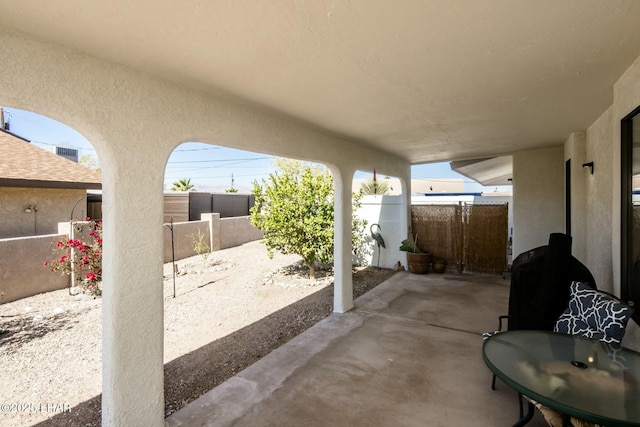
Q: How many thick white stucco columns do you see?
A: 3